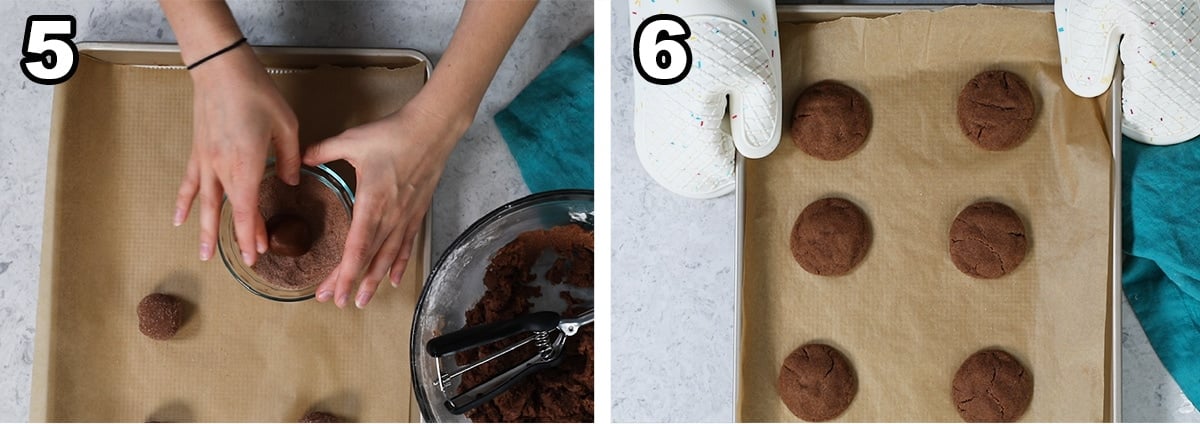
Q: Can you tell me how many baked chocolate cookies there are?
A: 6